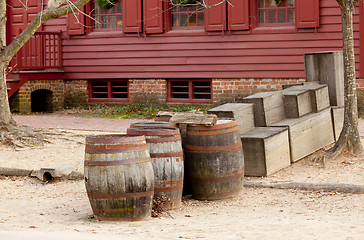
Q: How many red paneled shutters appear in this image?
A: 6